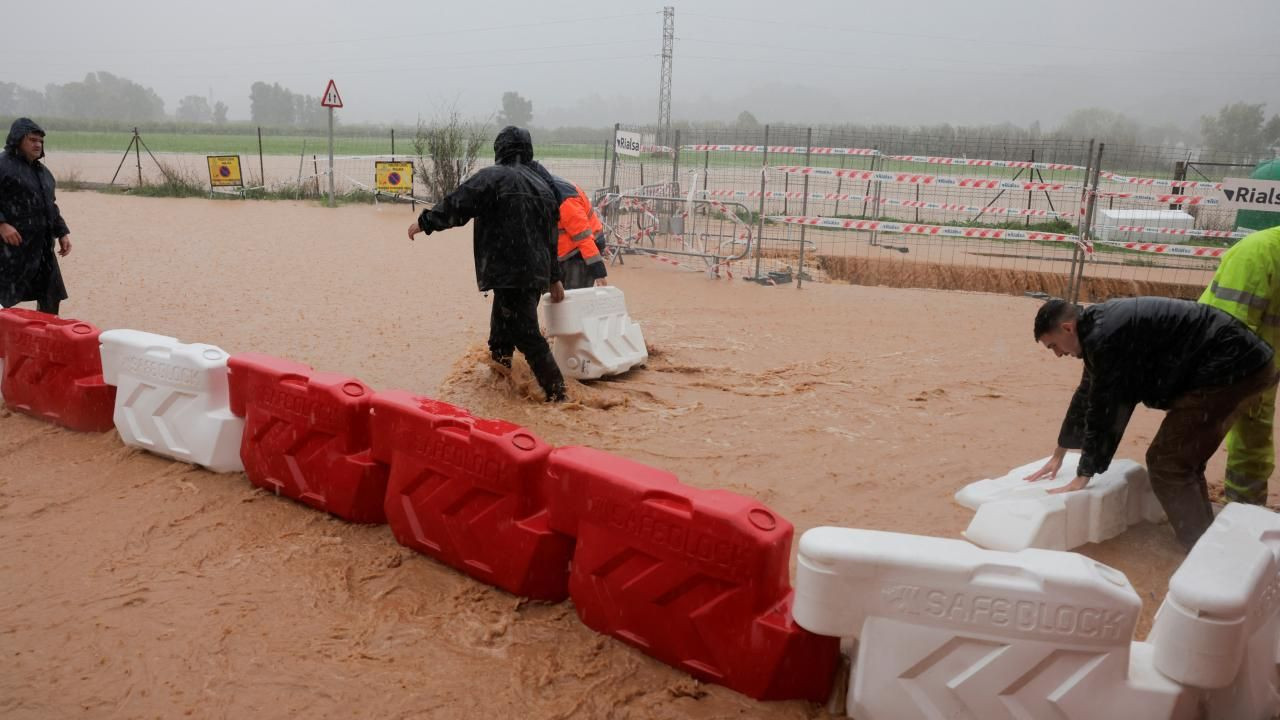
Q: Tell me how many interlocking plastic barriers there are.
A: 9